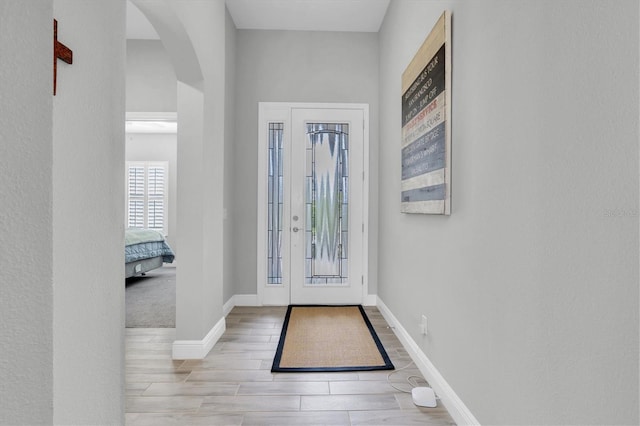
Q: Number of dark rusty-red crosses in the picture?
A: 1